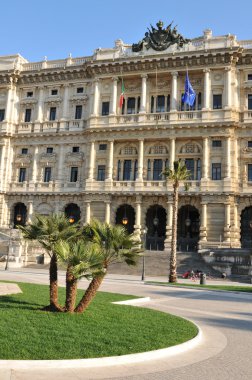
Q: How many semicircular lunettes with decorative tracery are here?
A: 3